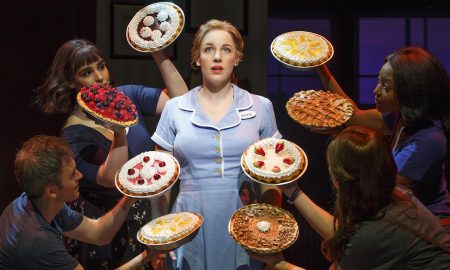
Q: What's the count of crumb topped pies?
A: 1